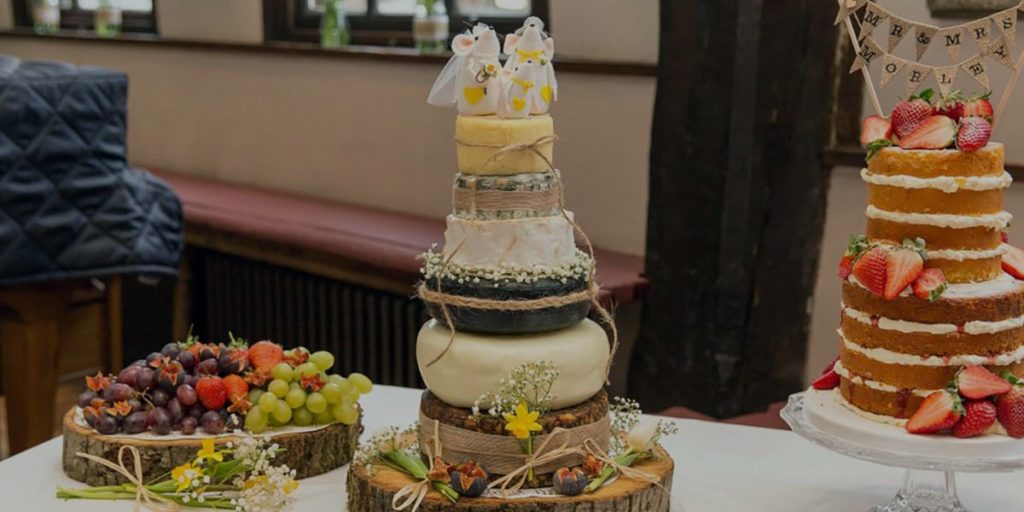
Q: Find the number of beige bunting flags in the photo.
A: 13